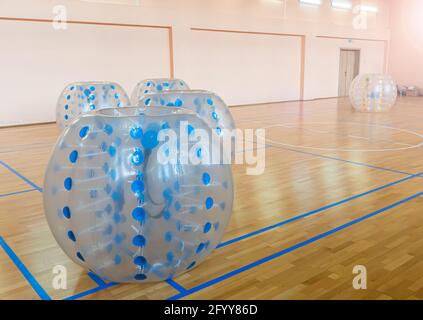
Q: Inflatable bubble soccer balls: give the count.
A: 5